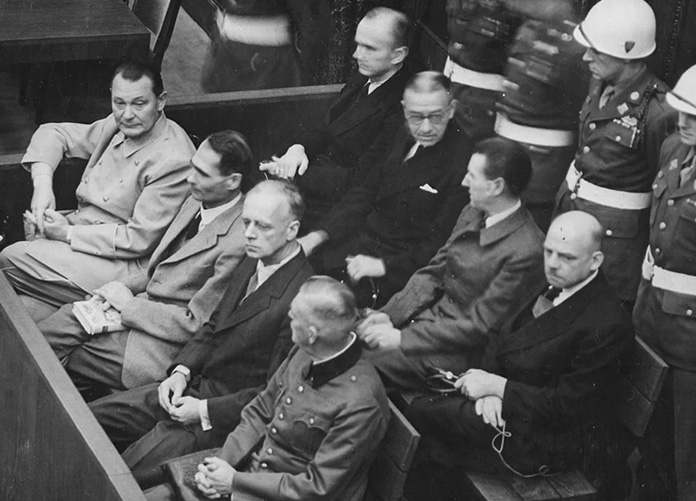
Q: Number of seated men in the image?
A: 8